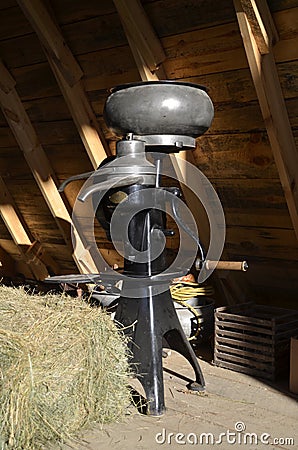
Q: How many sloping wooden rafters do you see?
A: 5